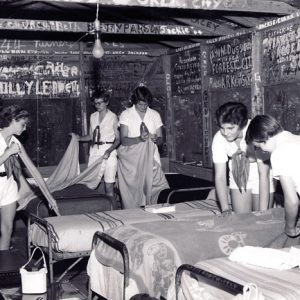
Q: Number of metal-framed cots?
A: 5